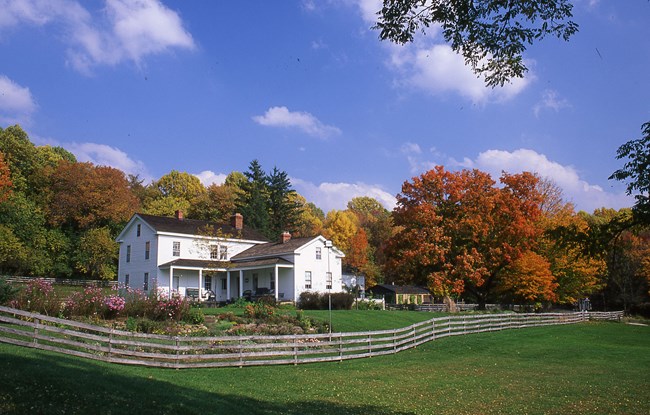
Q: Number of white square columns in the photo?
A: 5